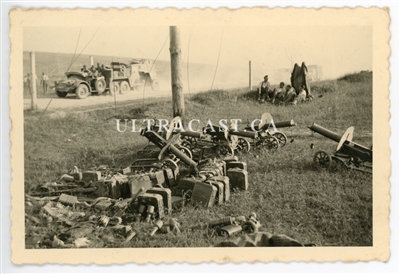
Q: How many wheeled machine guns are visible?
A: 5